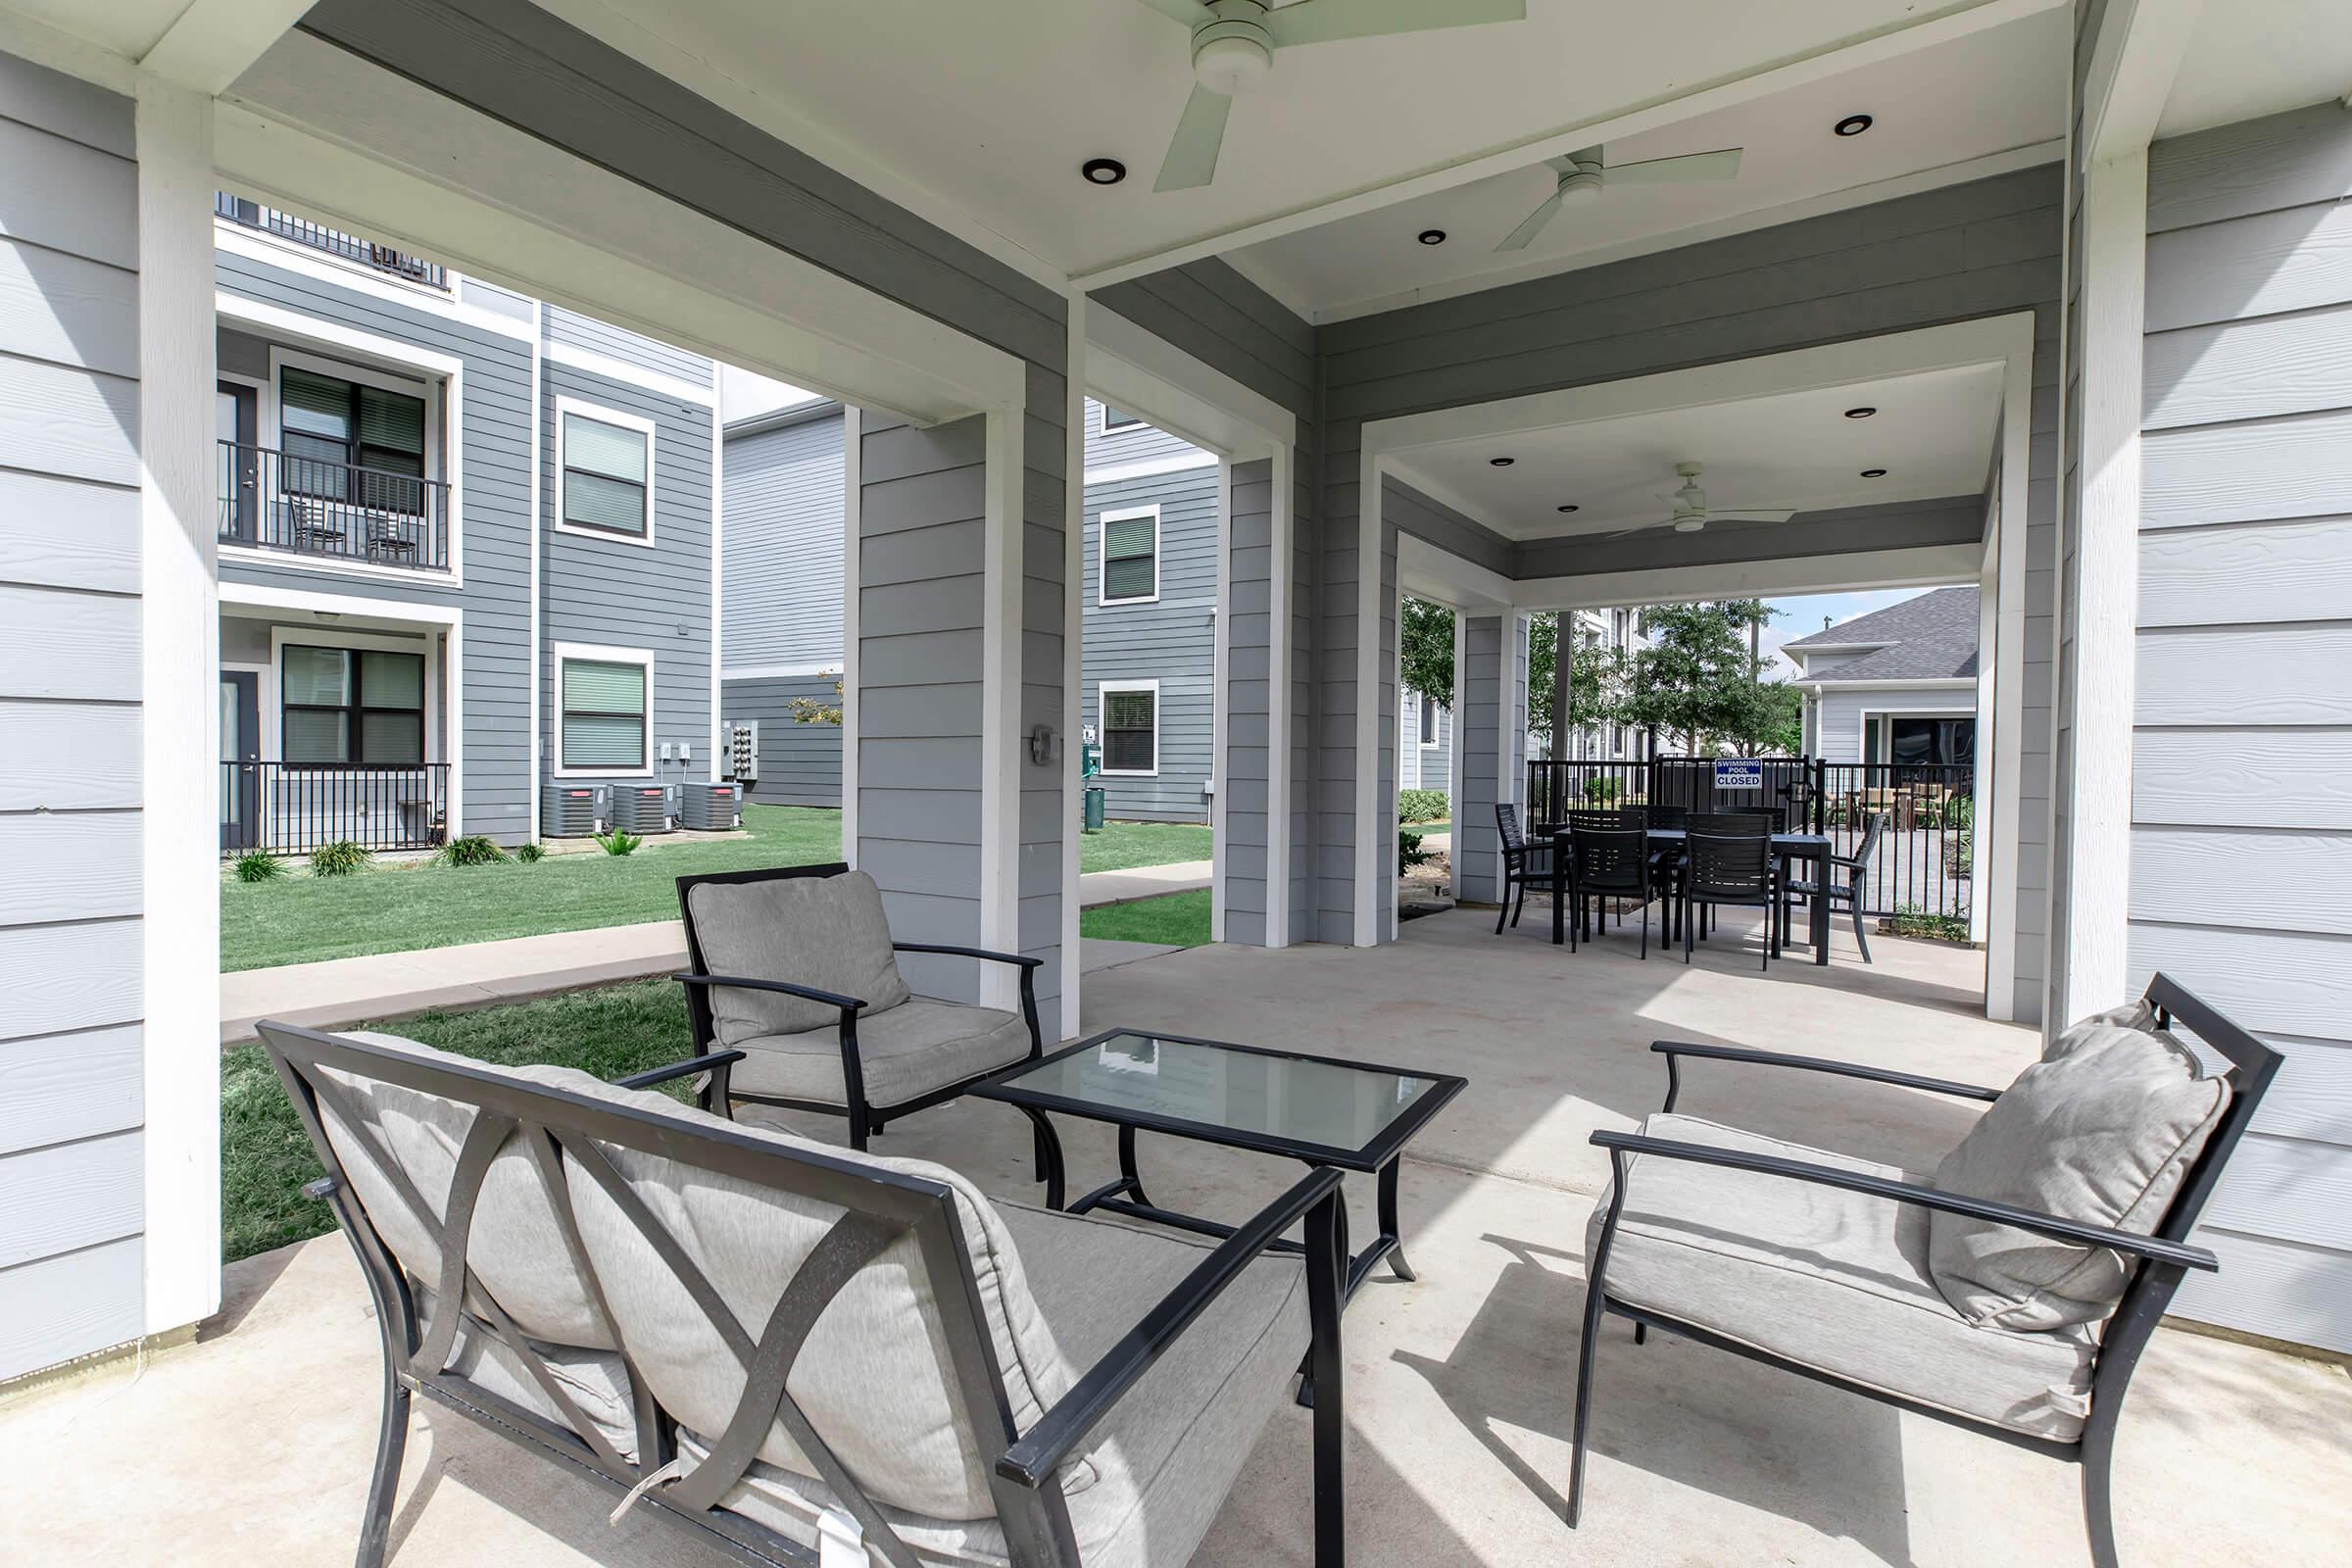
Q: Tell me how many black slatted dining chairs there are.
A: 6